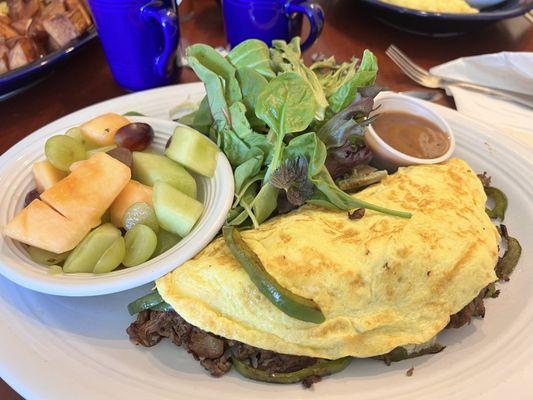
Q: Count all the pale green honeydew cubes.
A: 3